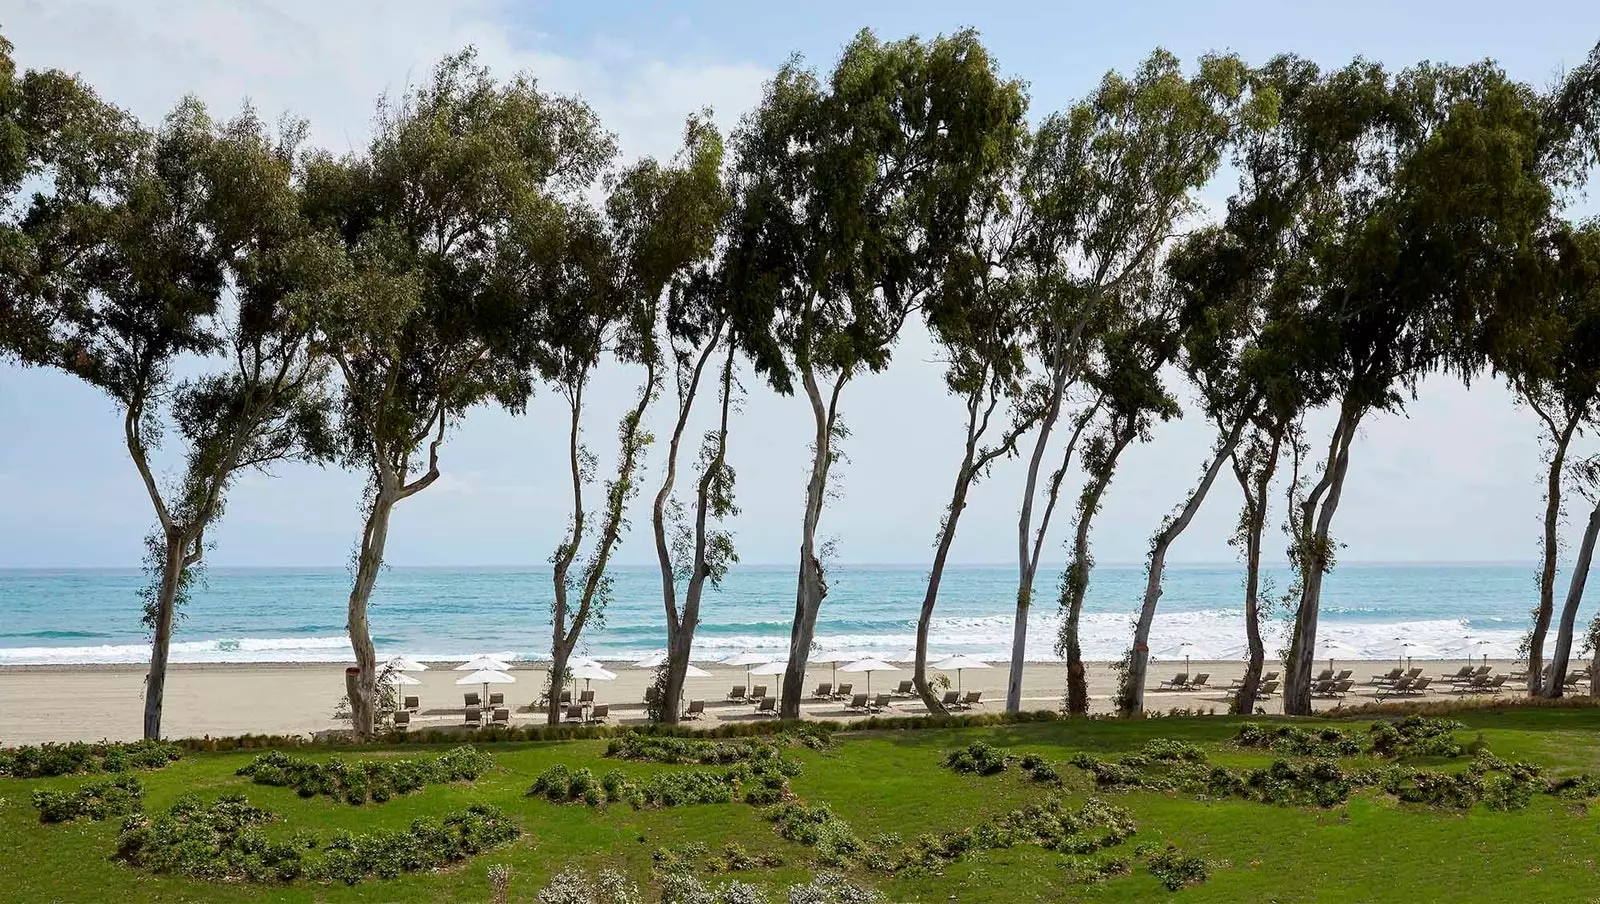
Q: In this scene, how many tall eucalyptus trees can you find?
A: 13